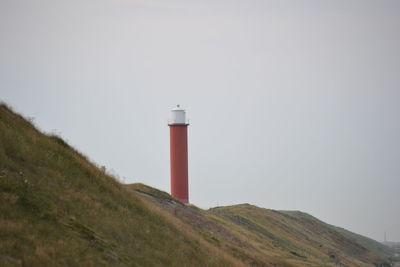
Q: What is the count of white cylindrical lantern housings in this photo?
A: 1